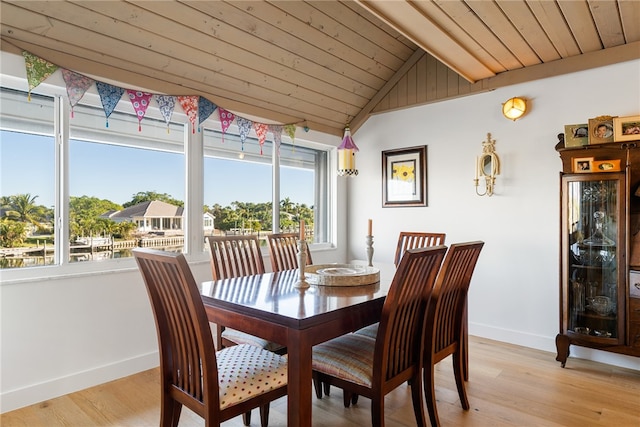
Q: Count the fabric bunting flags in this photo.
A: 12